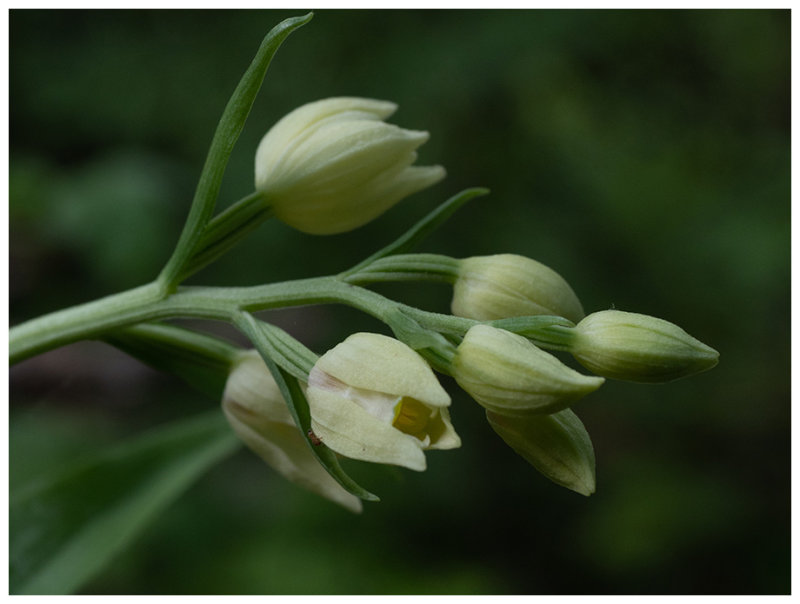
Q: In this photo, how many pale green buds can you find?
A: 4